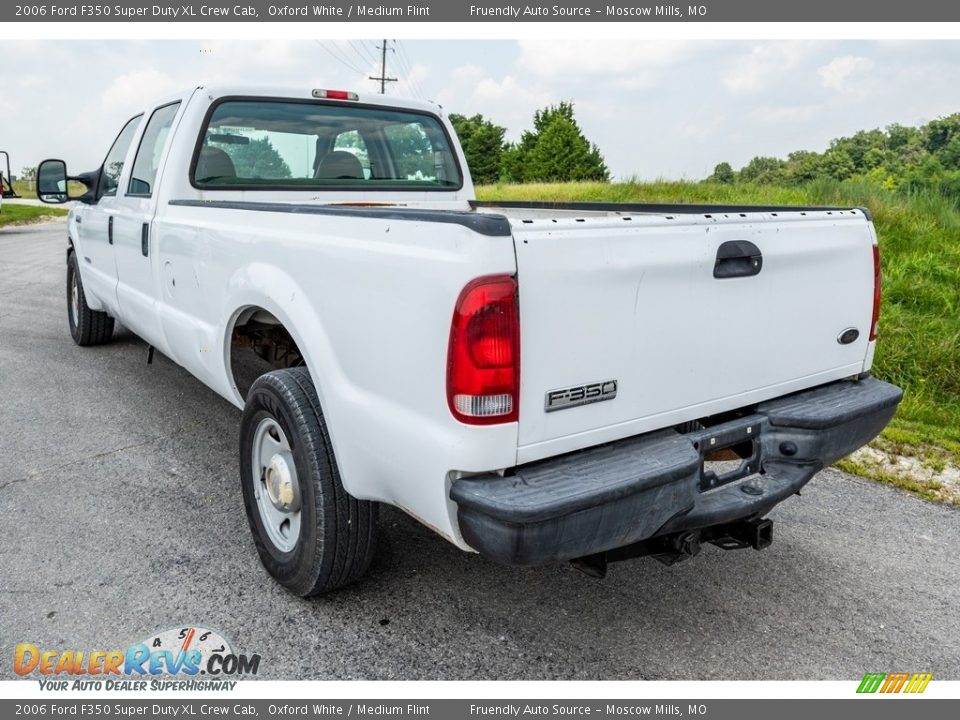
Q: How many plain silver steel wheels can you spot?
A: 2